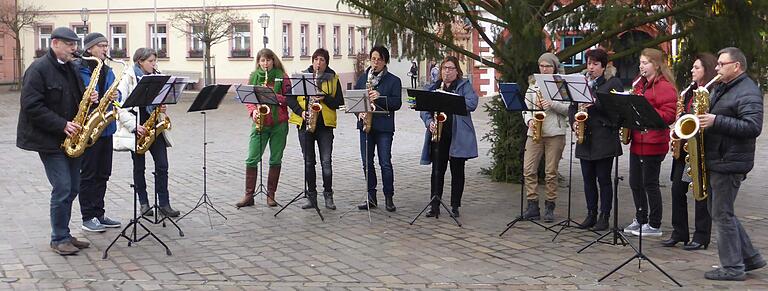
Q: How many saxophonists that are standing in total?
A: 12